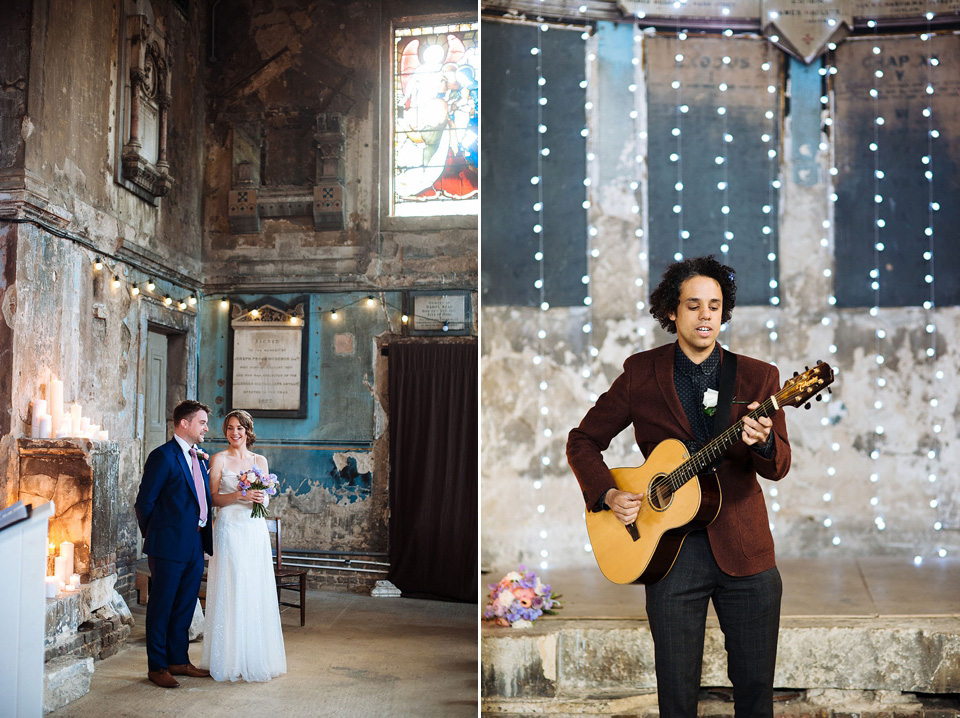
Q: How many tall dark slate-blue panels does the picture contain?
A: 3